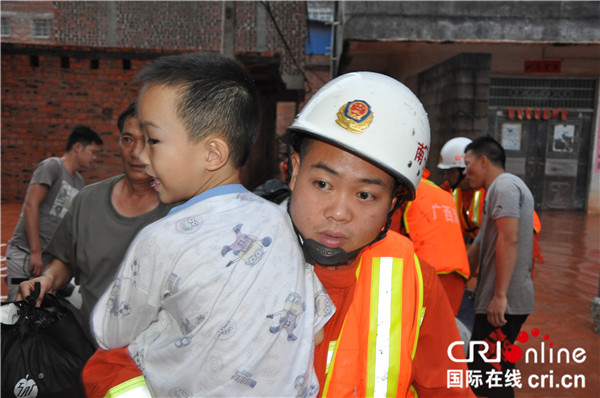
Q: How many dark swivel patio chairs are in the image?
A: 0